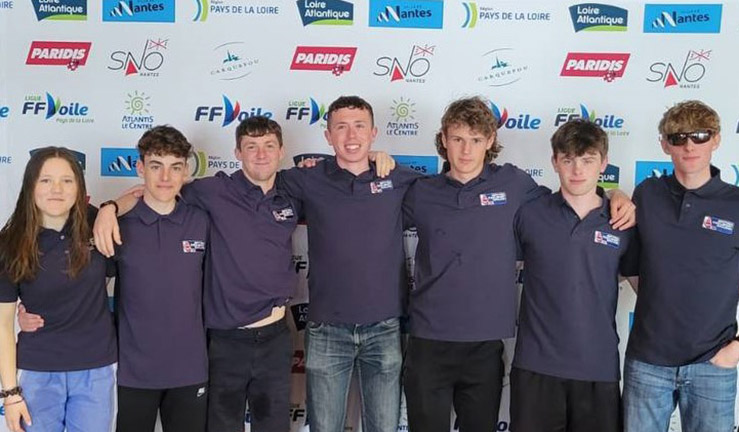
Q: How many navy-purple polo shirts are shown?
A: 7